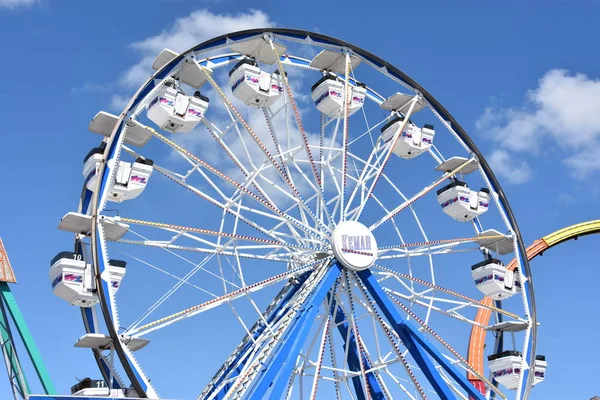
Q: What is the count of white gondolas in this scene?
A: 10